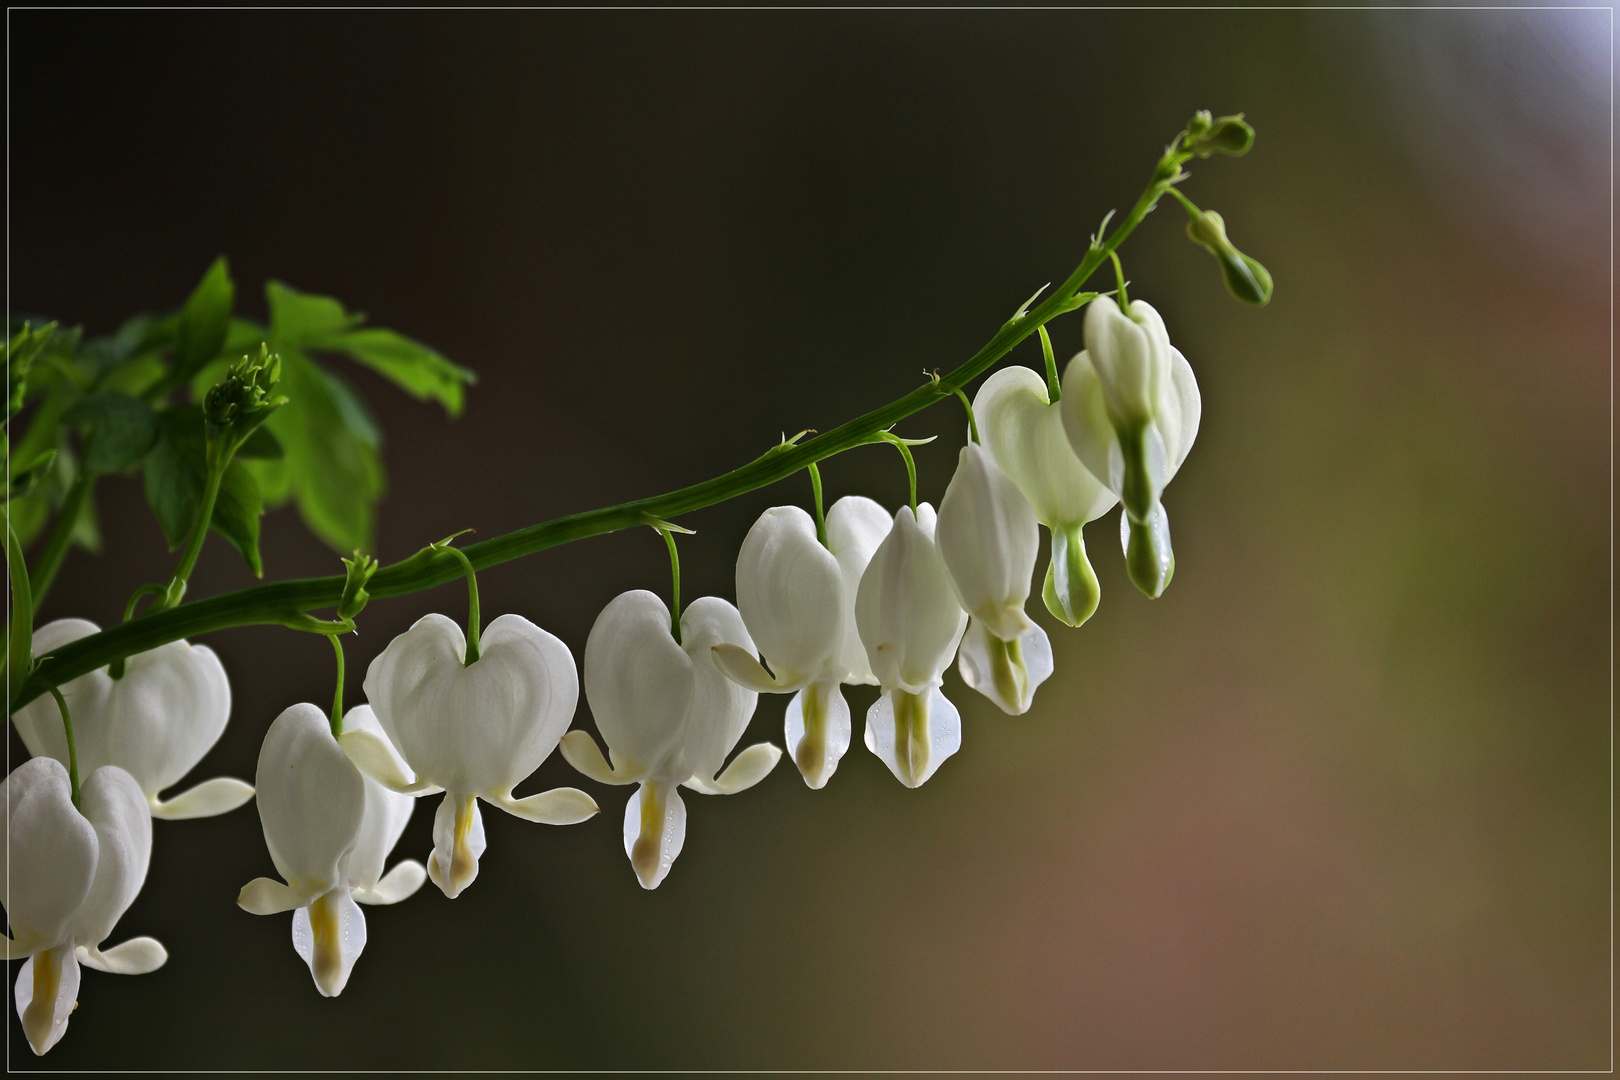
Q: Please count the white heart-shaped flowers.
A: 11